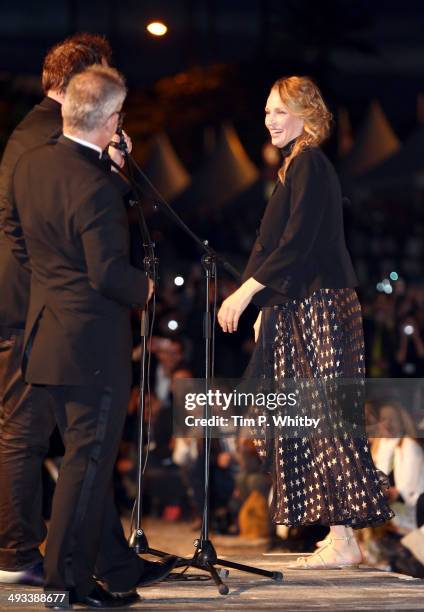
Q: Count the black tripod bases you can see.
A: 2